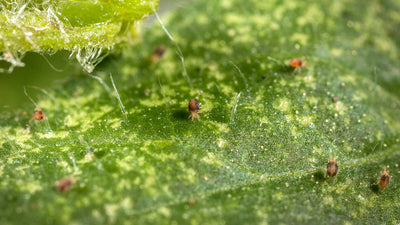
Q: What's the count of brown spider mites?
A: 7